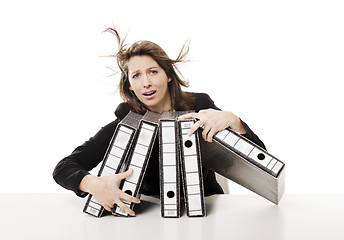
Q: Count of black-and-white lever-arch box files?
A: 5